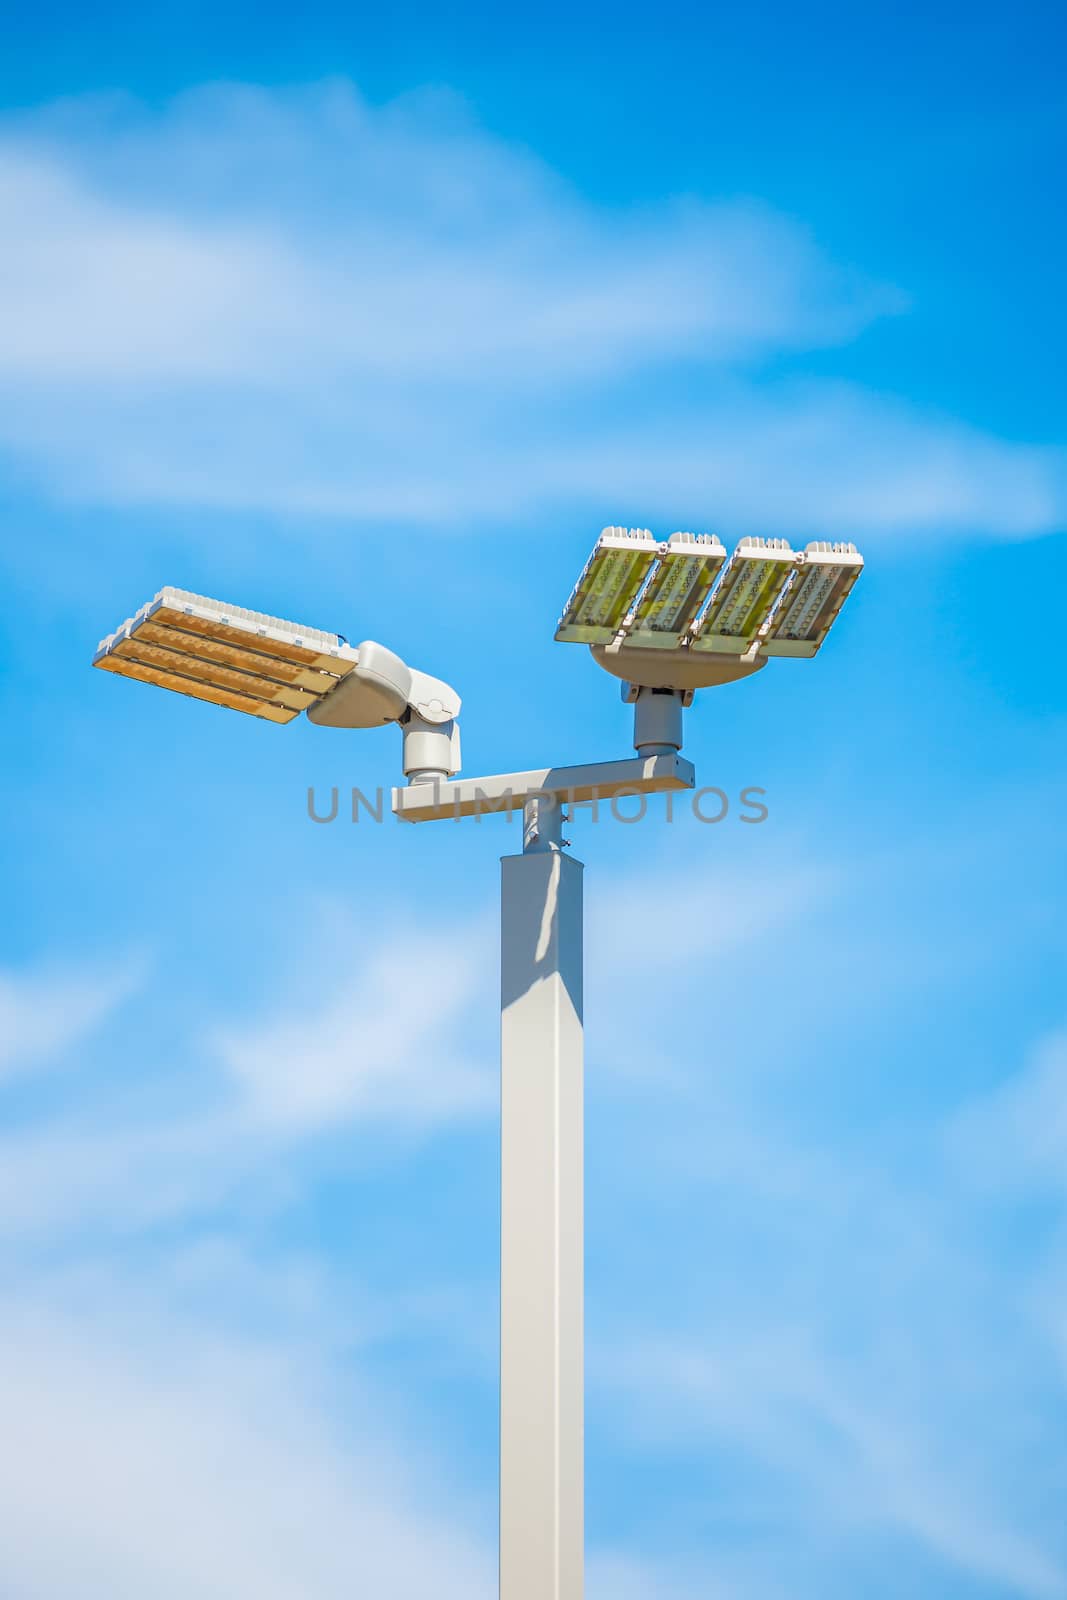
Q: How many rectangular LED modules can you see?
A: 8